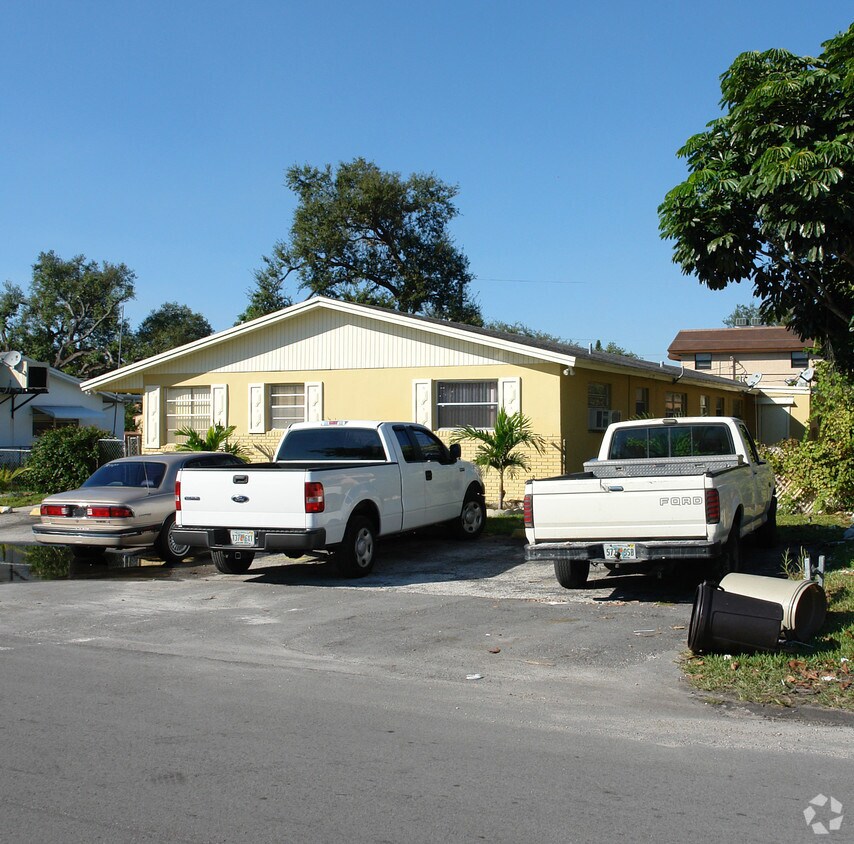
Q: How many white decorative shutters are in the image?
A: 6